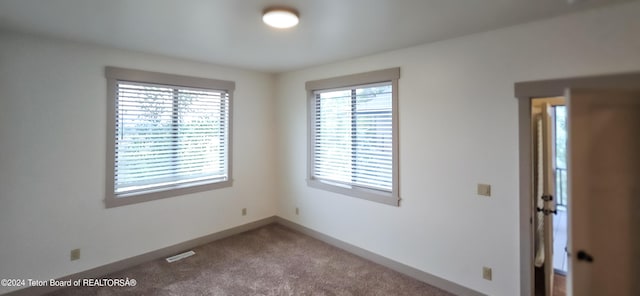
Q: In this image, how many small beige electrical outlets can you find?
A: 4